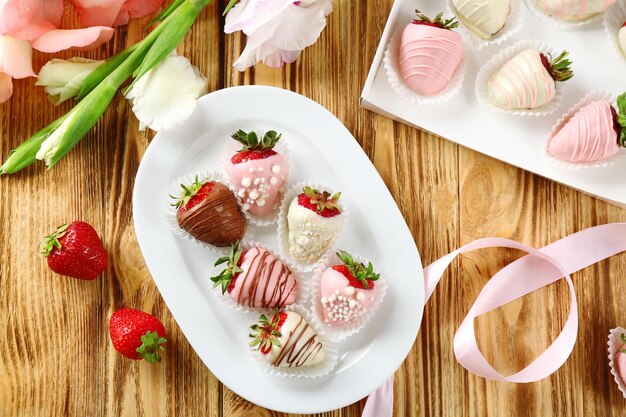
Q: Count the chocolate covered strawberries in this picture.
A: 13